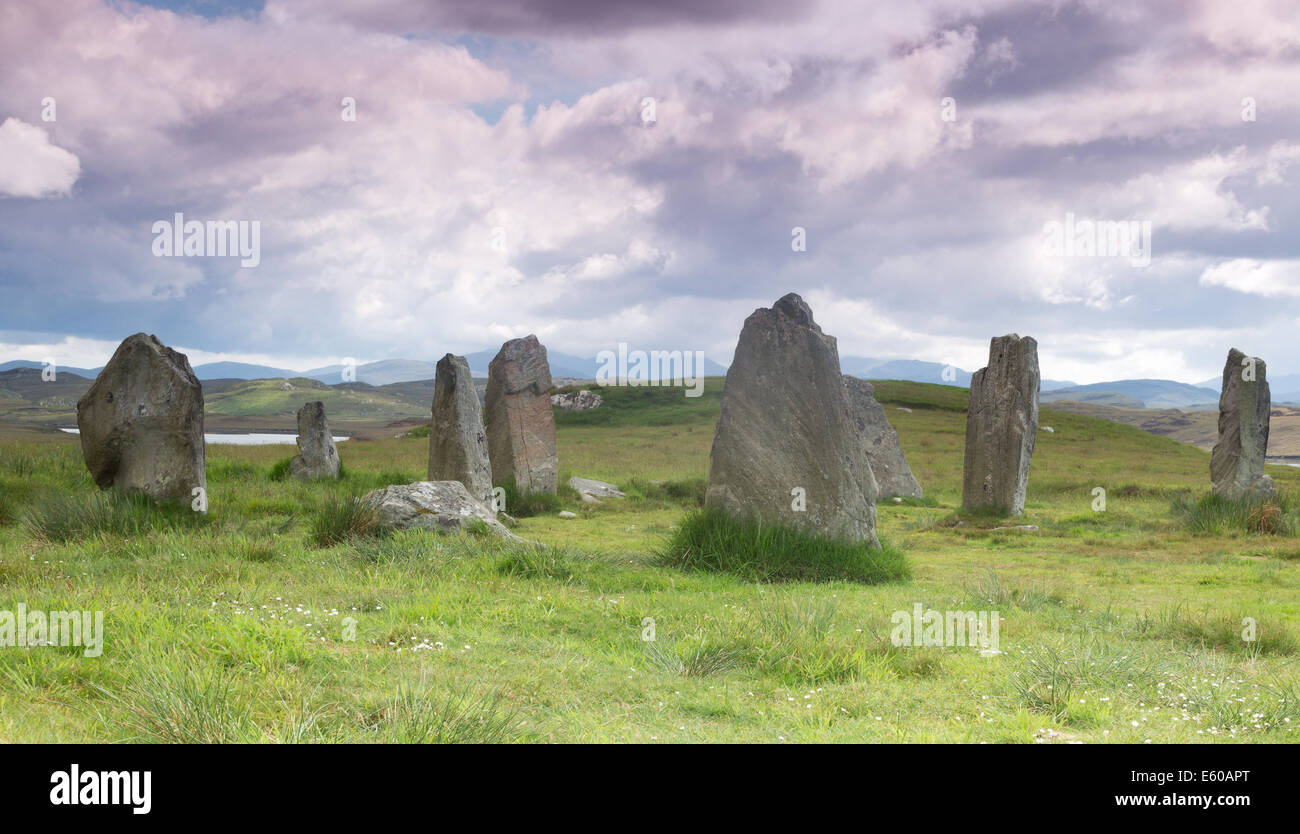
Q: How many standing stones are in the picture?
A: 8